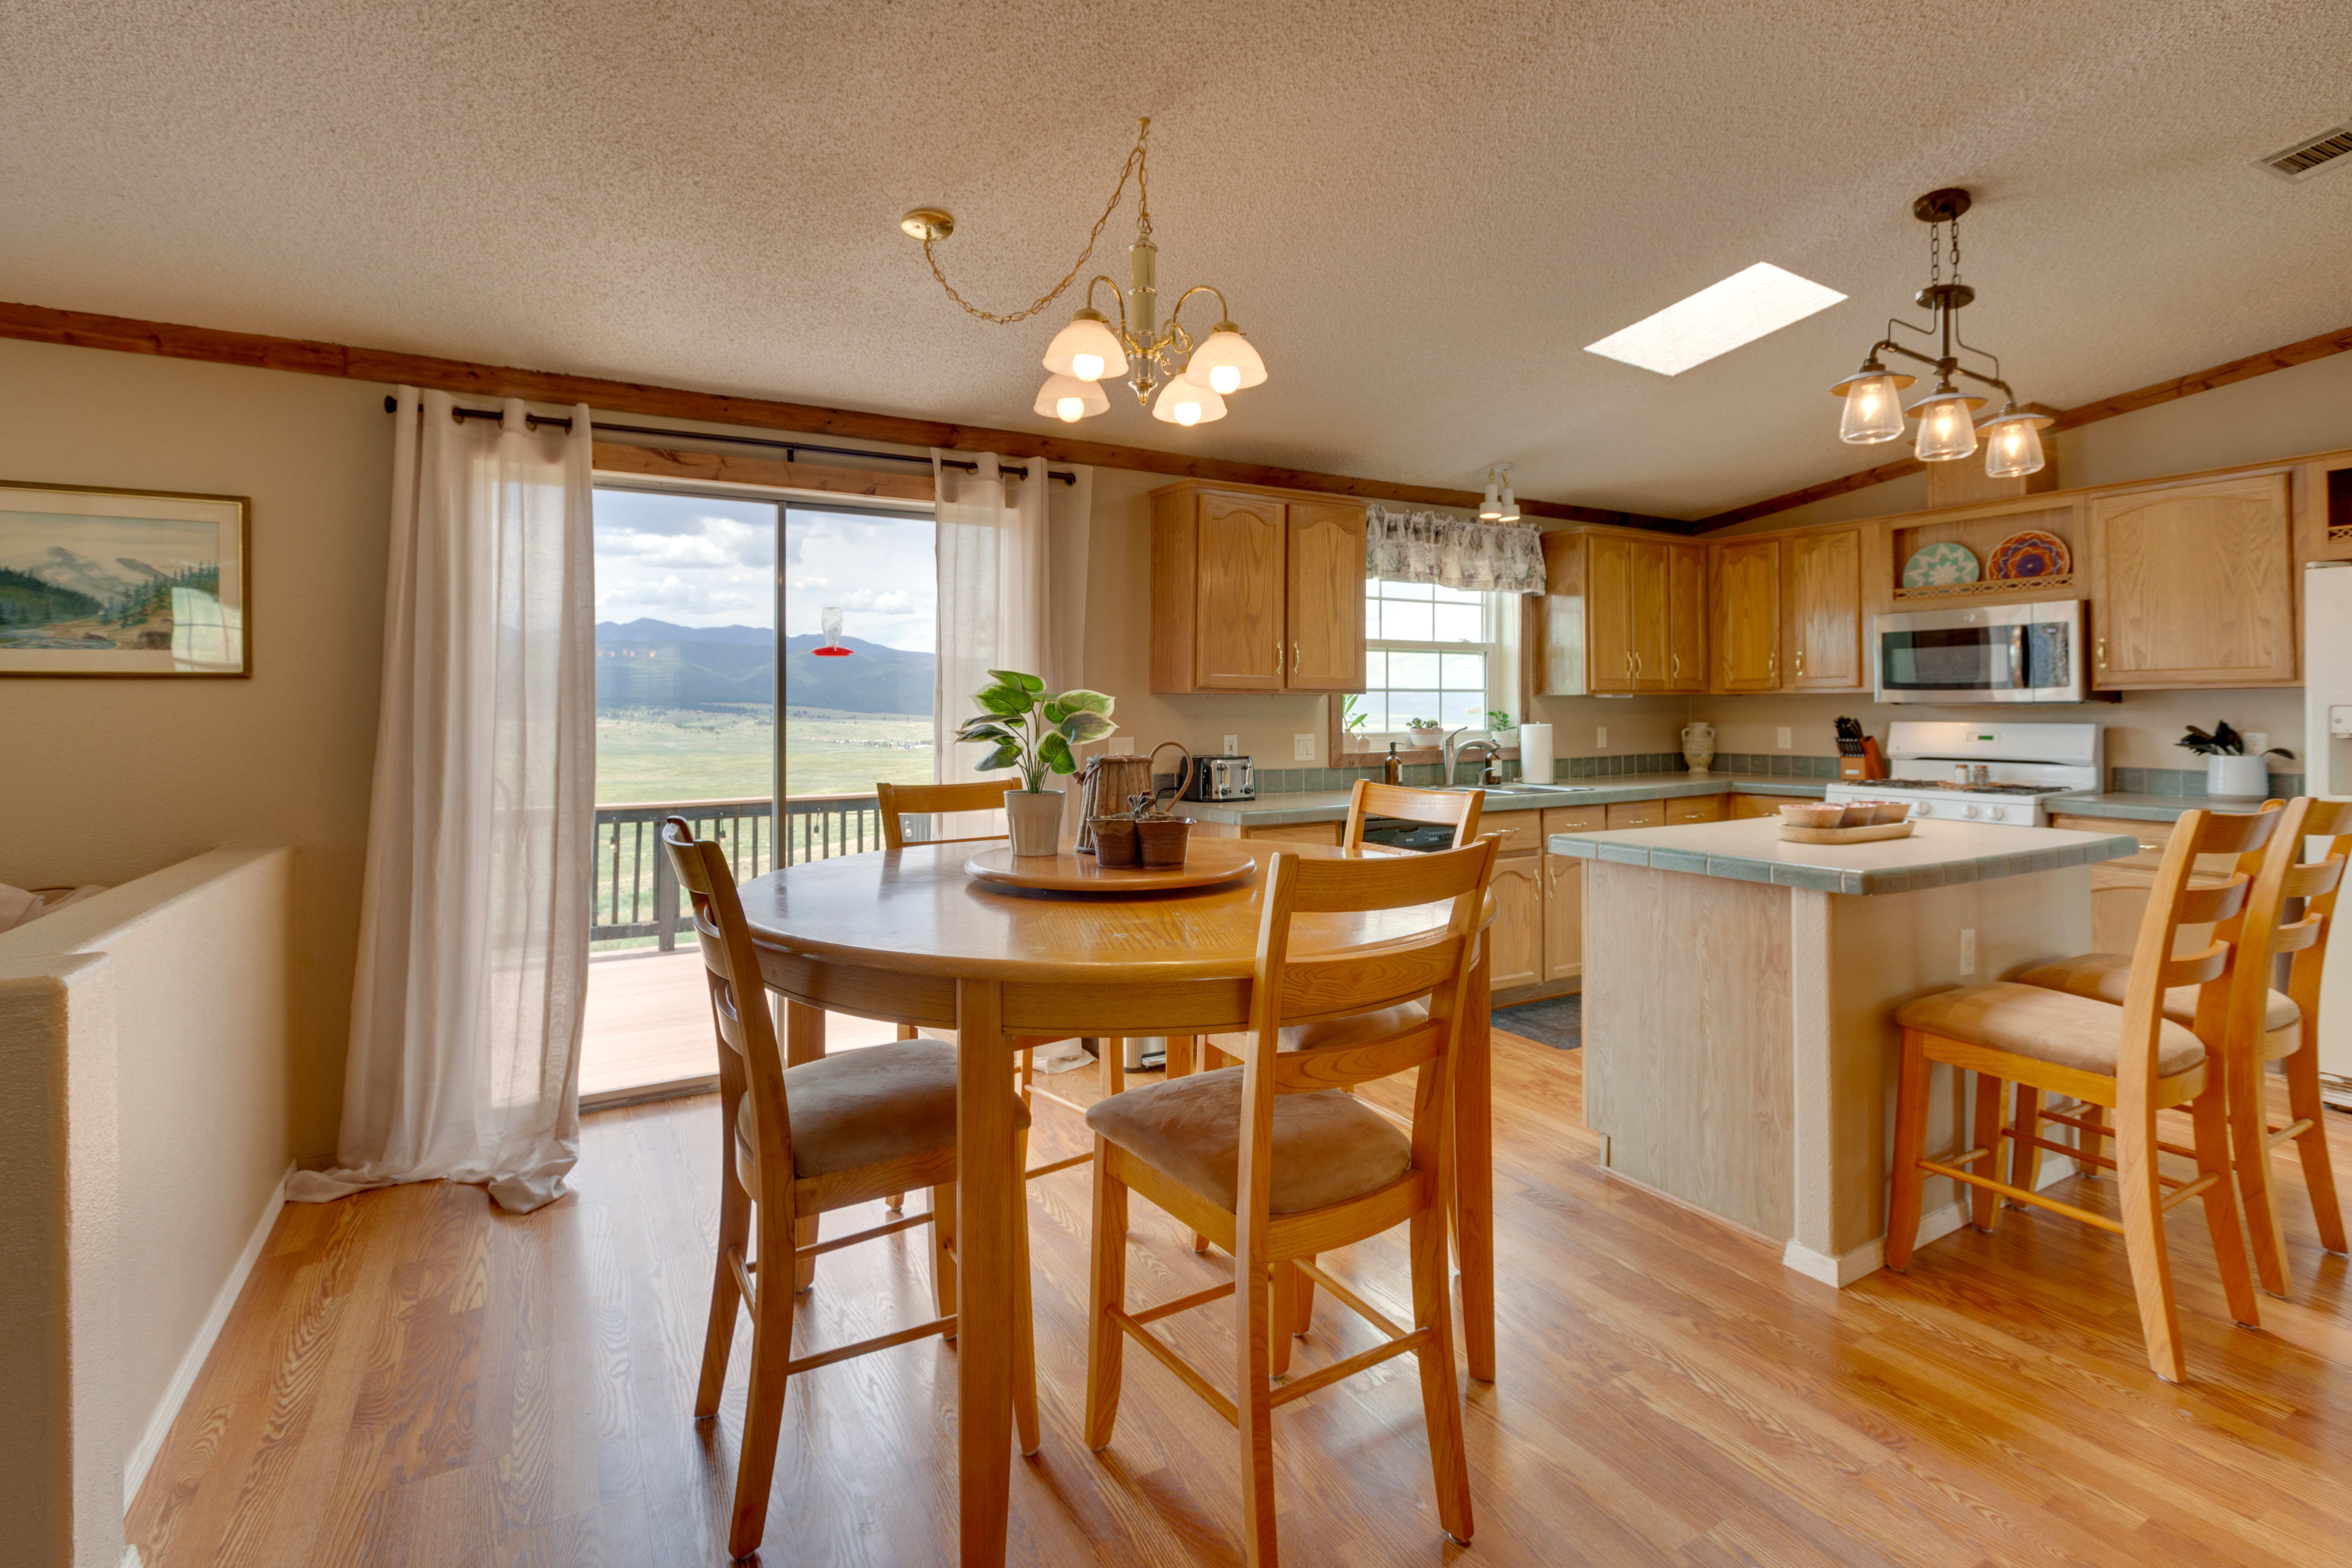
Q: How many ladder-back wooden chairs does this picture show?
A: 6